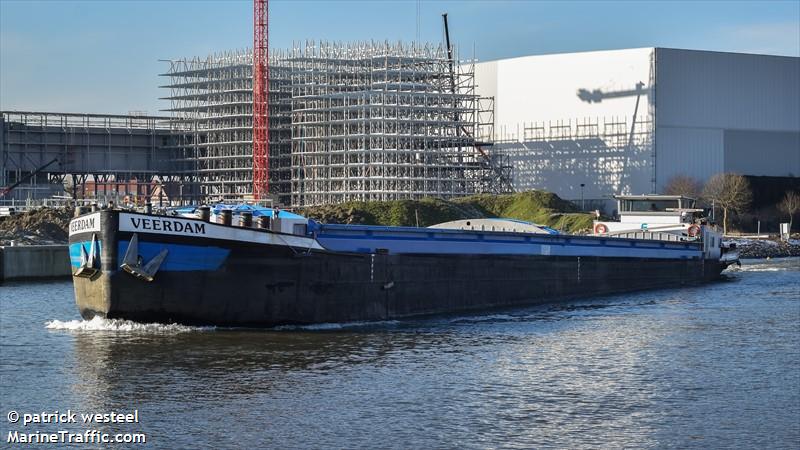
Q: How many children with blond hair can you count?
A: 0